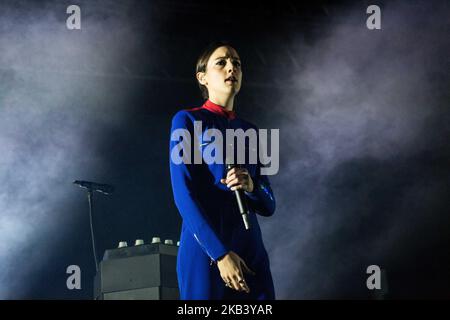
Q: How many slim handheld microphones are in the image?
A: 1